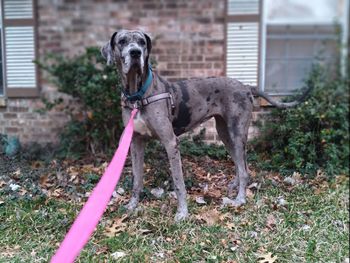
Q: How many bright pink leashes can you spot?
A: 1